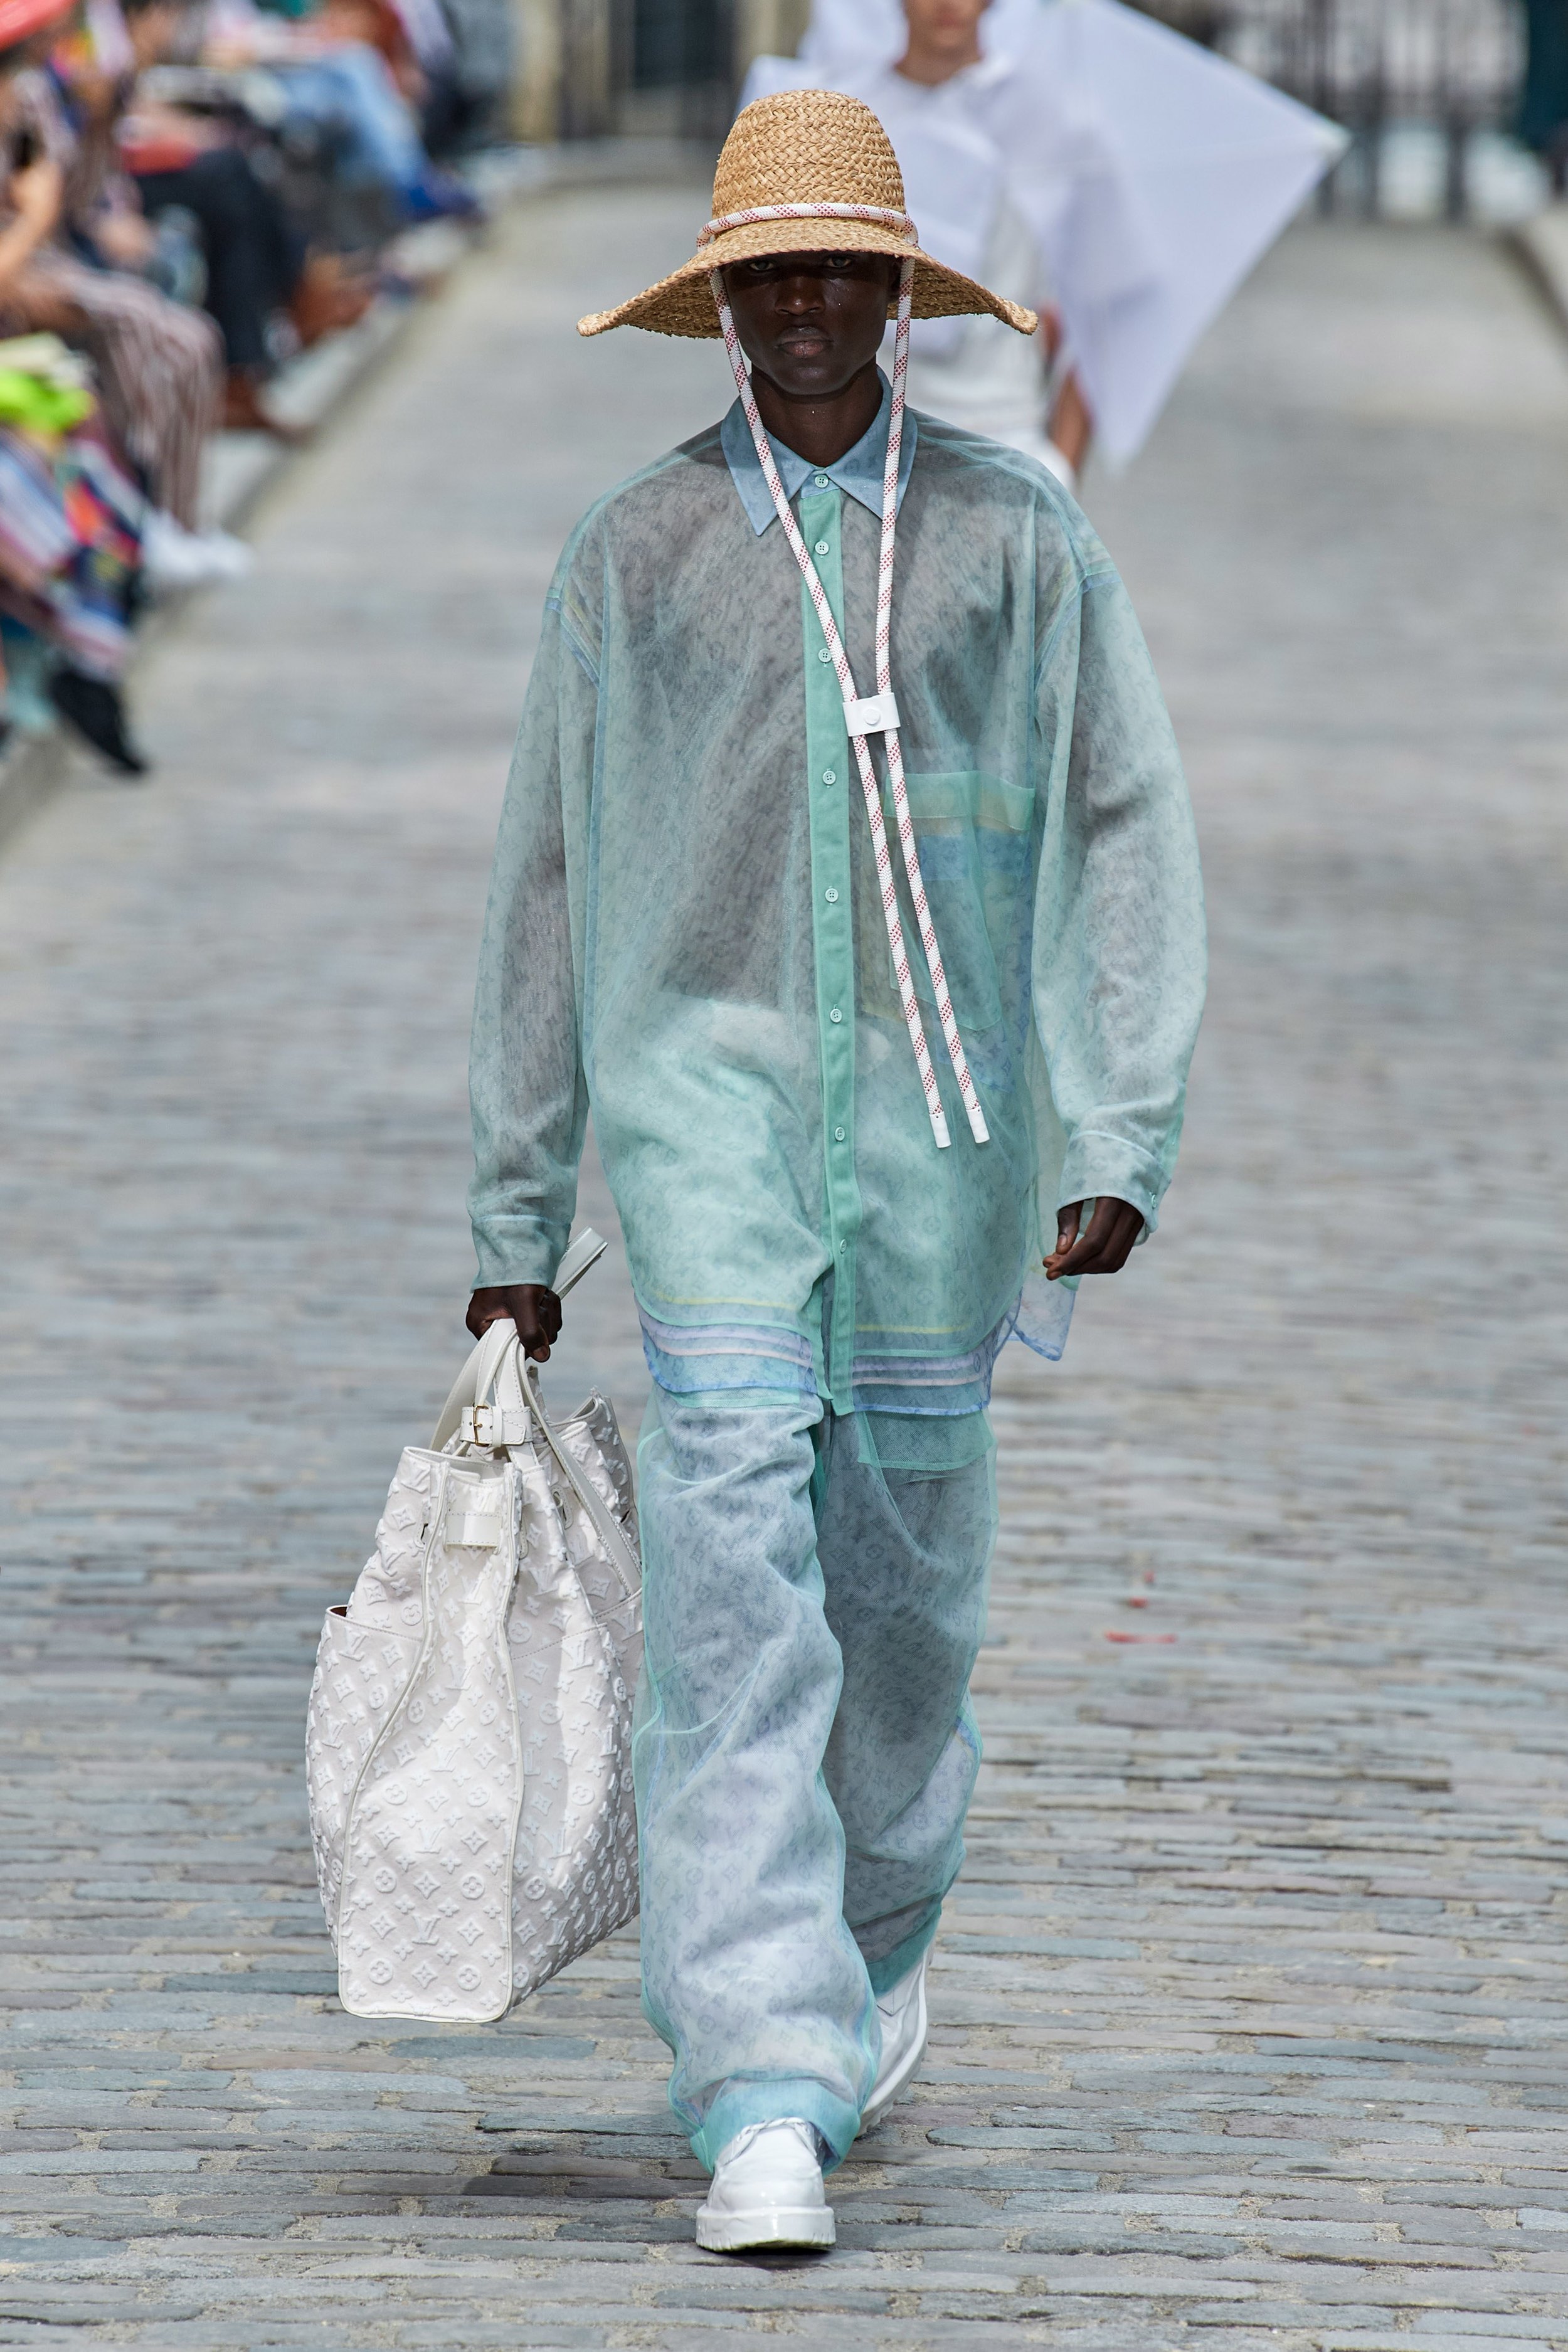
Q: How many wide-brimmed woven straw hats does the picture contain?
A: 1